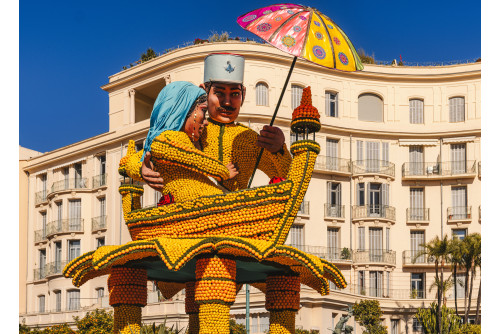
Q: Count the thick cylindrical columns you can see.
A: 4